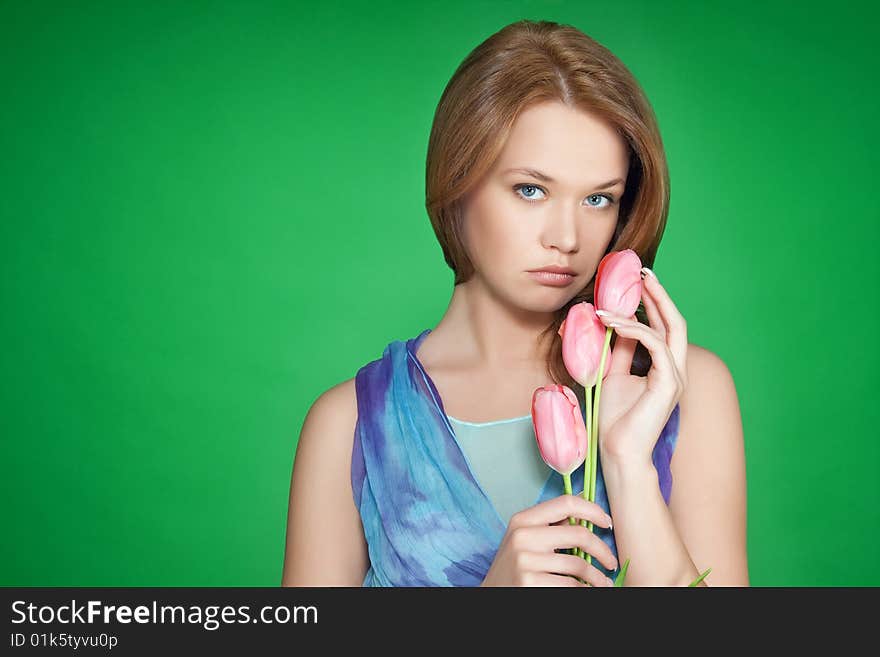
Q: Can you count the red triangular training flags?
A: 0